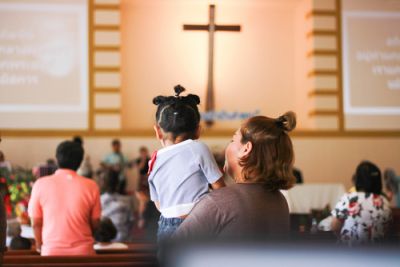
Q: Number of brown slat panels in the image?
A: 12